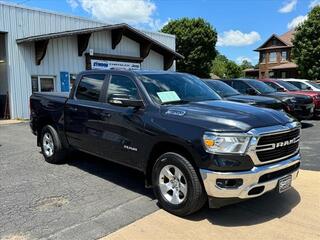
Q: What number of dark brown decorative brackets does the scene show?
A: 5